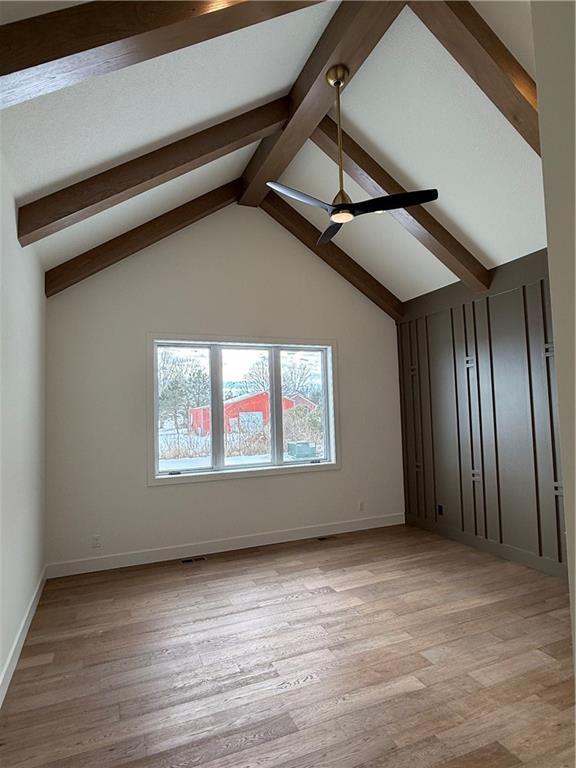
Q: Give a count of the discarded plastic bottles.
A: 0